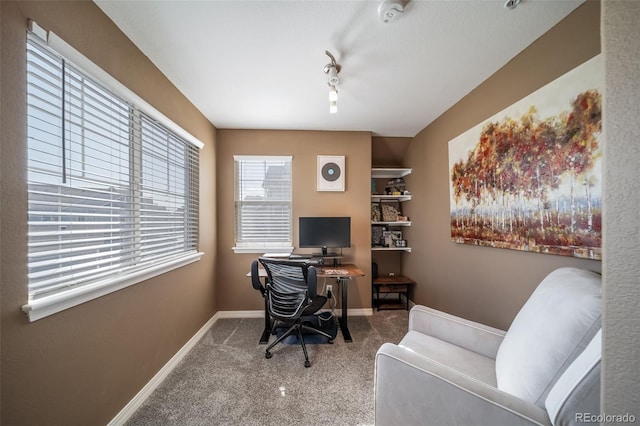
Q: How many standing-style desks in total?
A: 1